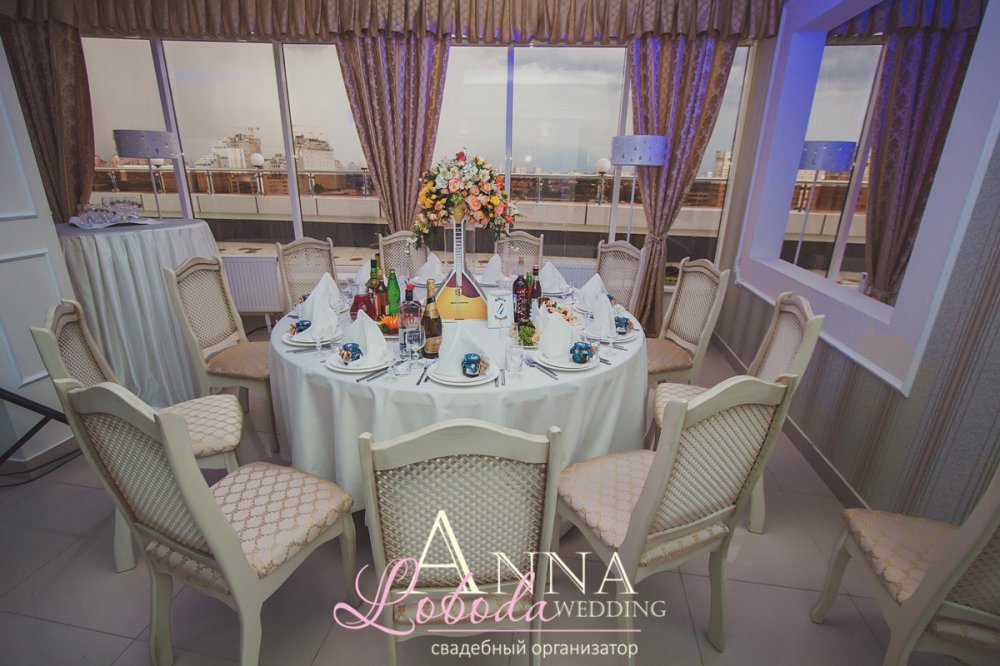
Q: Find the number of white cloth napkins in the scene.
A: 11